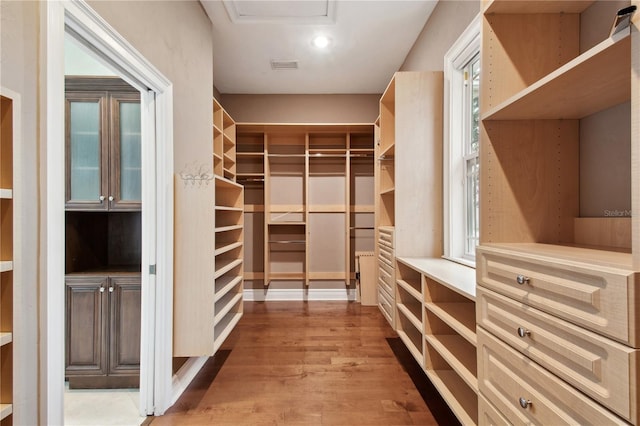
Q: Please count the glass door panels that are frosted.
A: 2